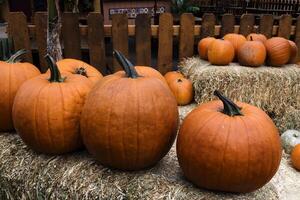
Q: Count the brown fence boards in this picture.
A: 14